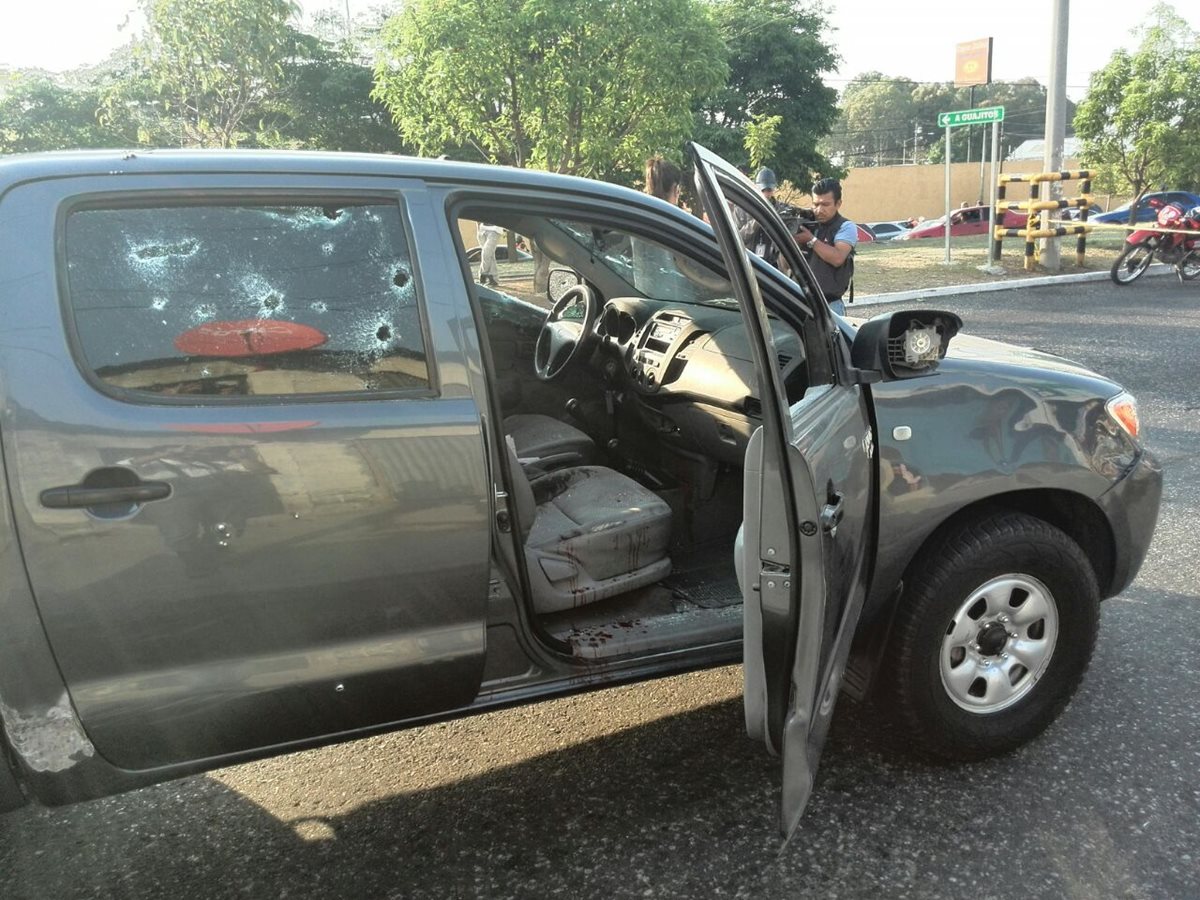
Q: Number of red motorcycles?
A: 1